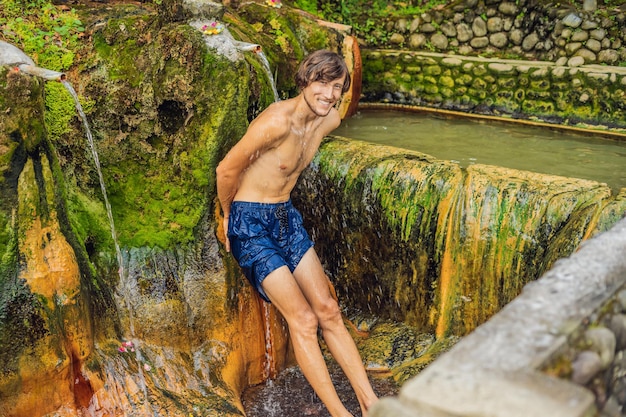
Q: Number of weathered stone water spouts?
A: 2